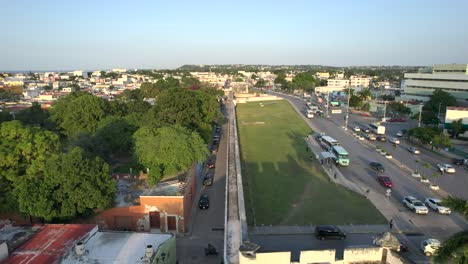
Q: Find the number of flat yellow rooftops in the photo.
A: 0